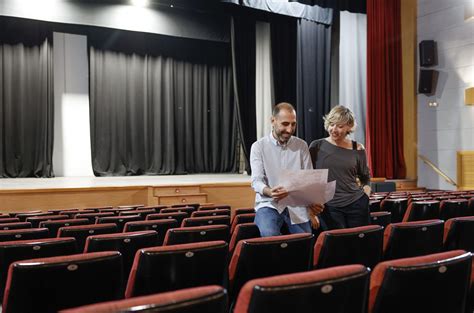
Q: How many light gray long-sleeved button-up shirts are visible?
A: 1